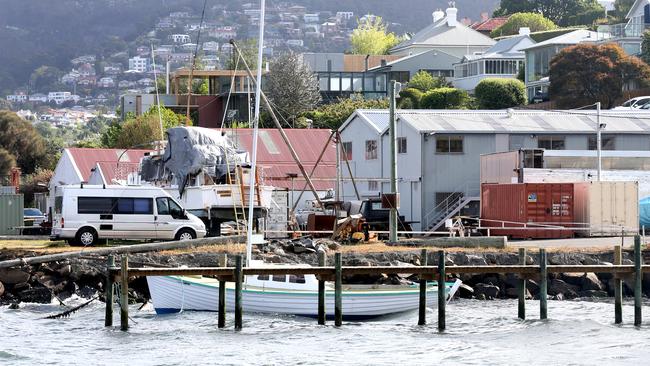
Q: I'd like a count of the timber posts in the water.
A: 12